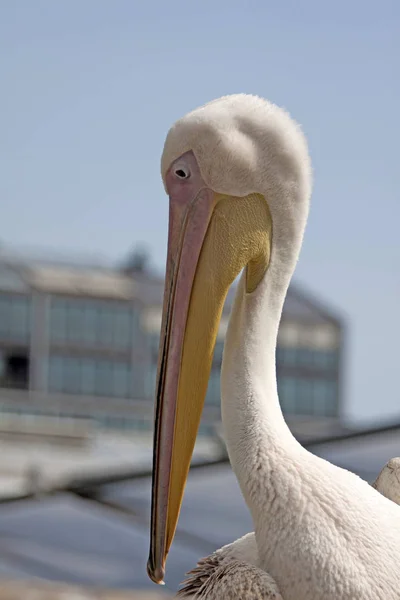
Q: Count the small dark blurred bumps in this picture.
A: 1